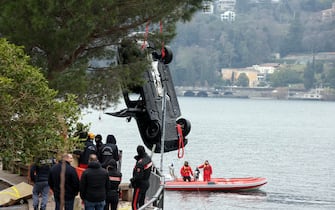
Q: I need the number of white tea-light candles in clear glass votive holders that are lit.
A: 0